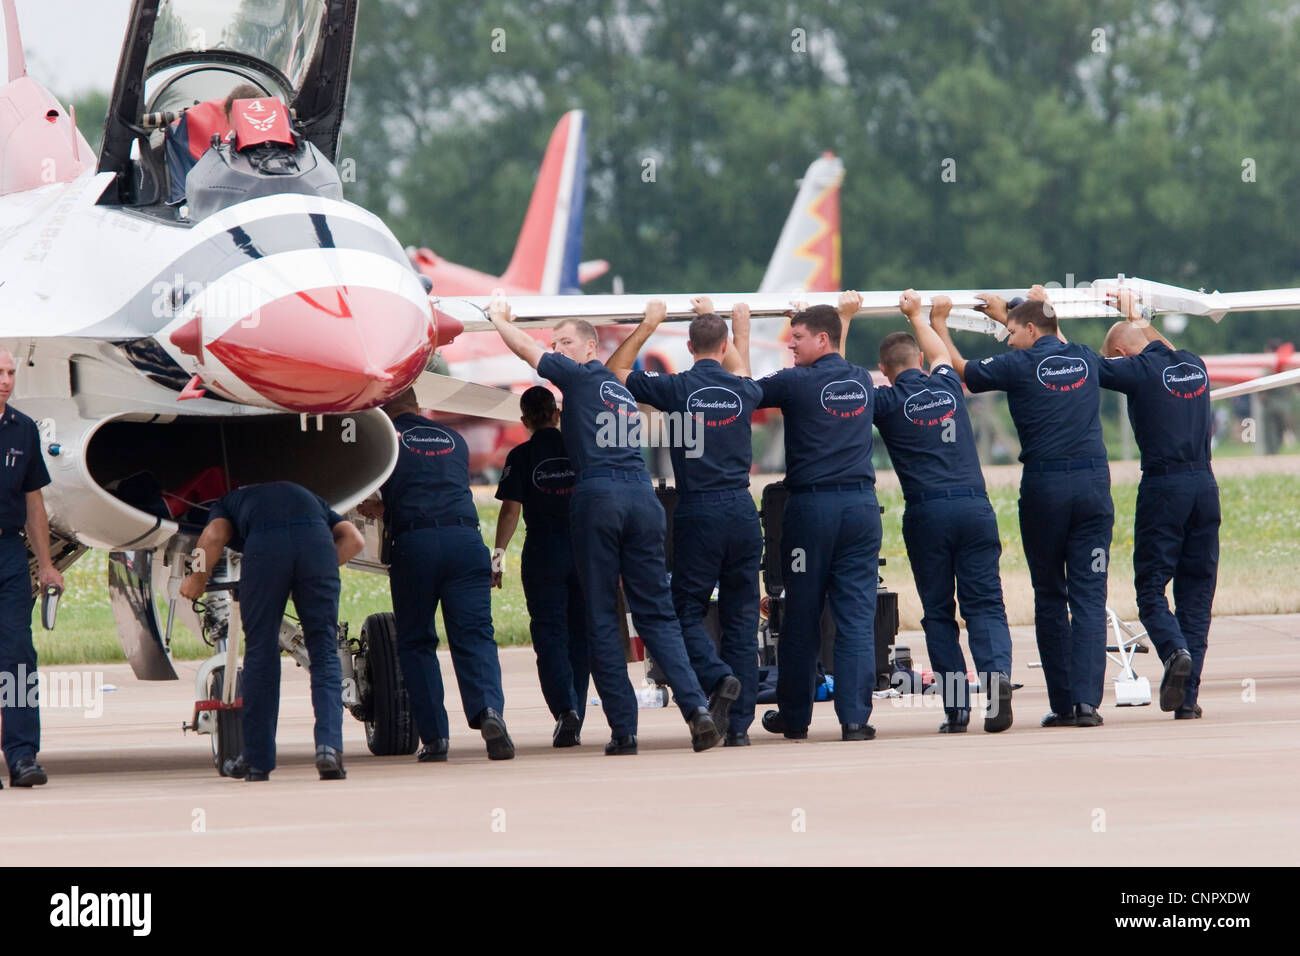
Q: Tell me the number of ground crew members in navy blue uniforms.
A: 10